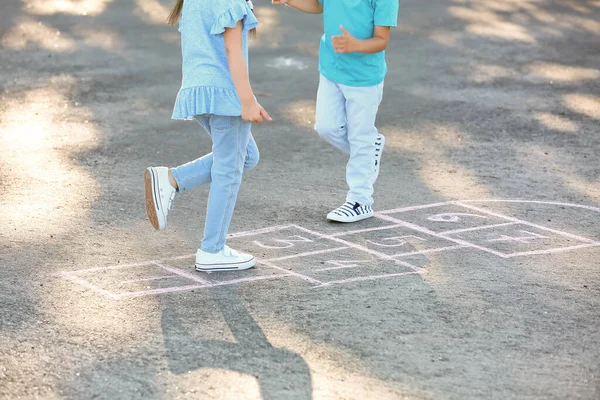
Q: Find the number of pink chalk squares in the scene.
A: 7